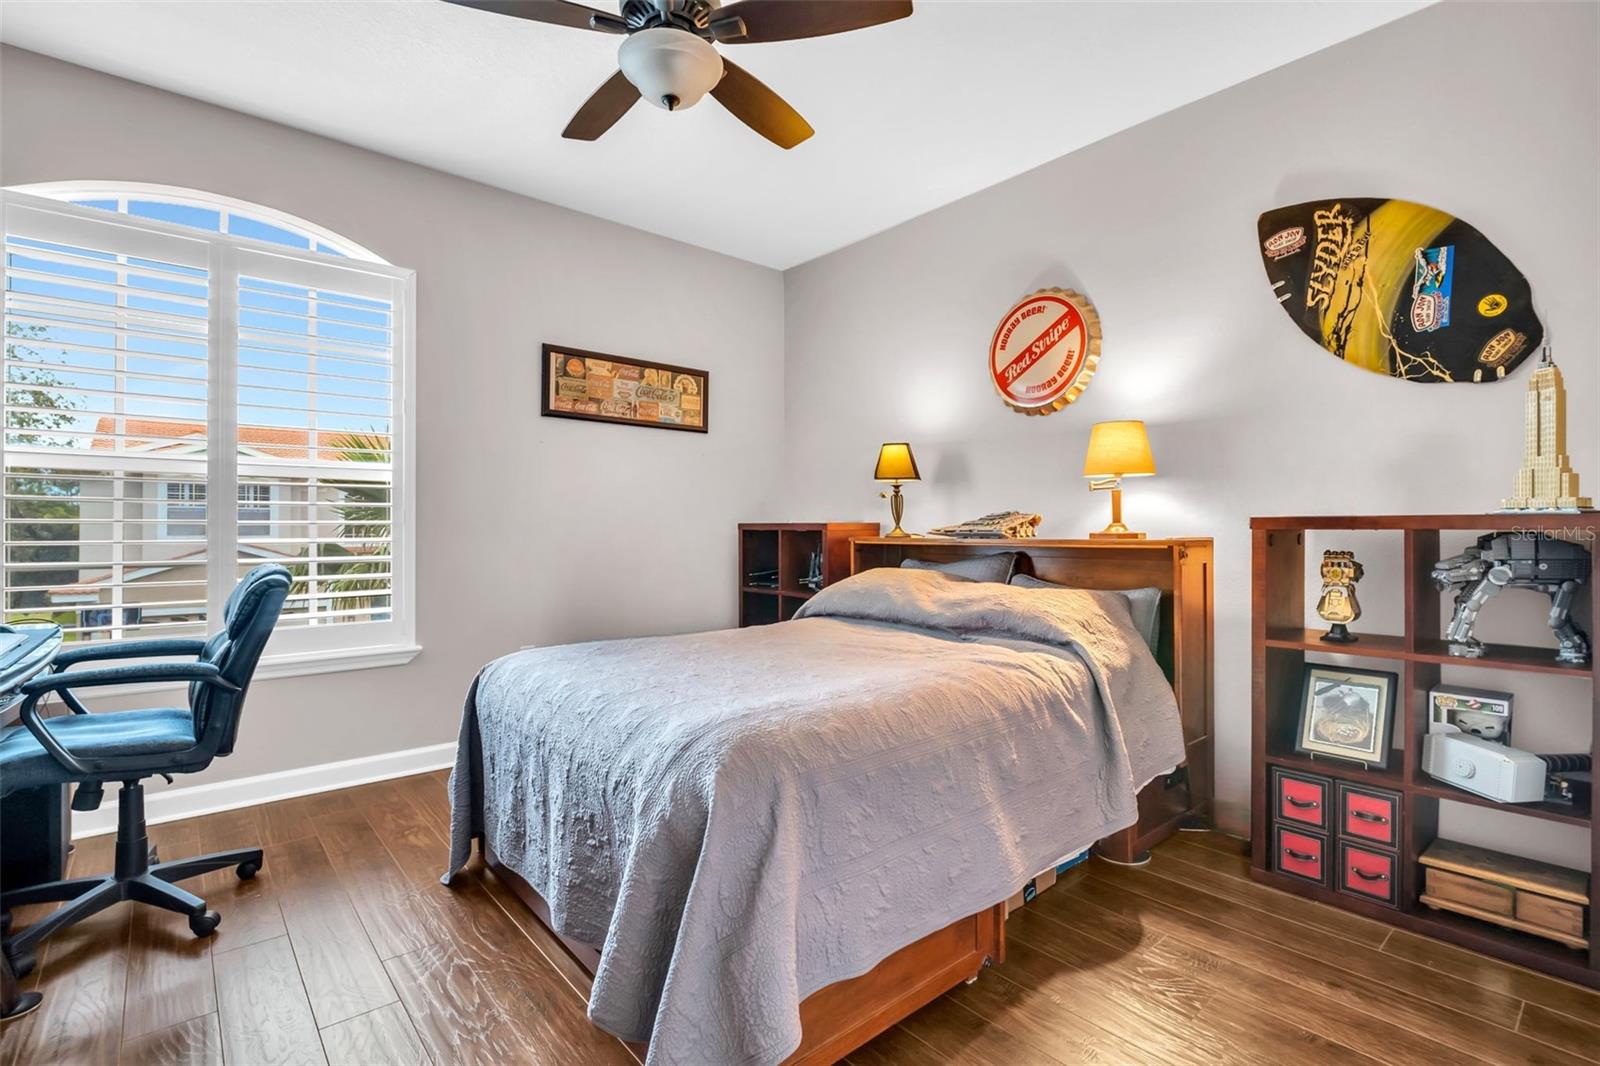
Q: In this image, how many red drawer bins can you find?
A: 4